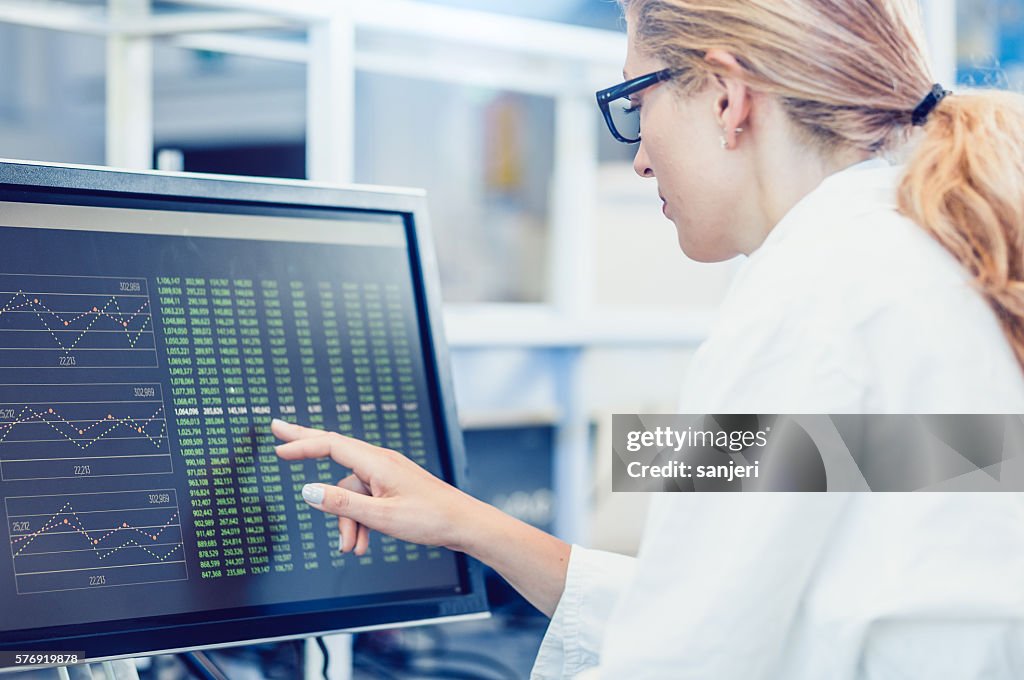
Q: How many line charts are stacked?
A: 3